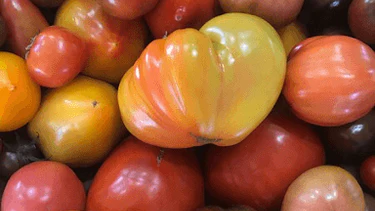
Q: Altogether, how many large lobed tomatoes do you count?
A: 1